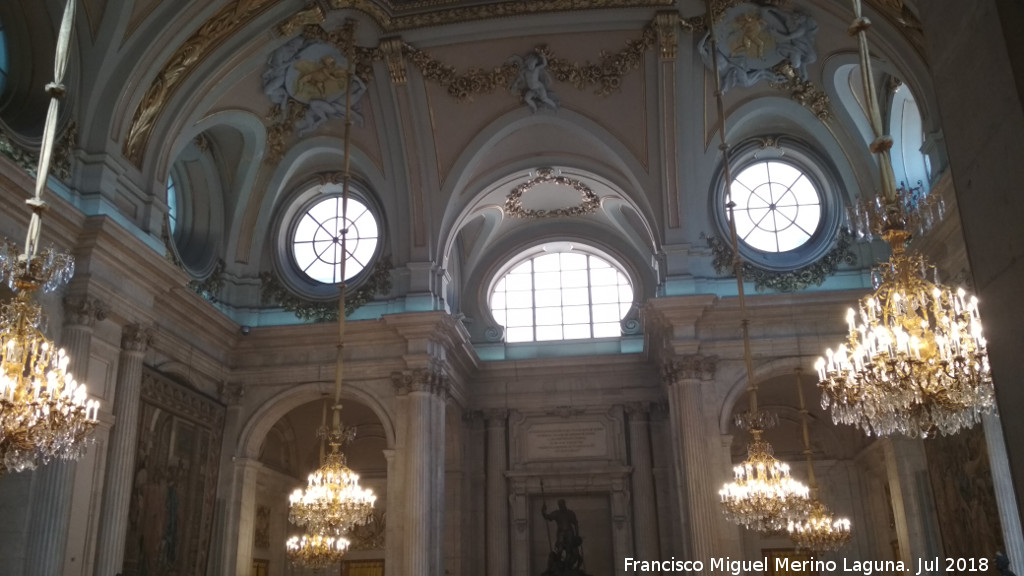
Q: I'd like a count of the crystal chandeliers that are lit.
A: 6